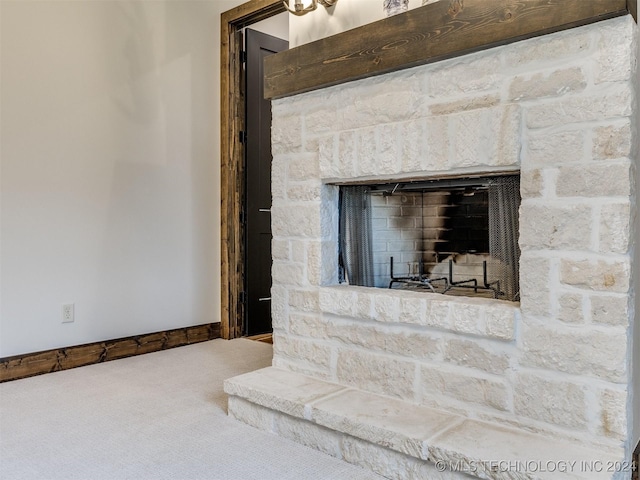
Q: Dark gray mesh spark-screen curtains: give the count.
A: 2